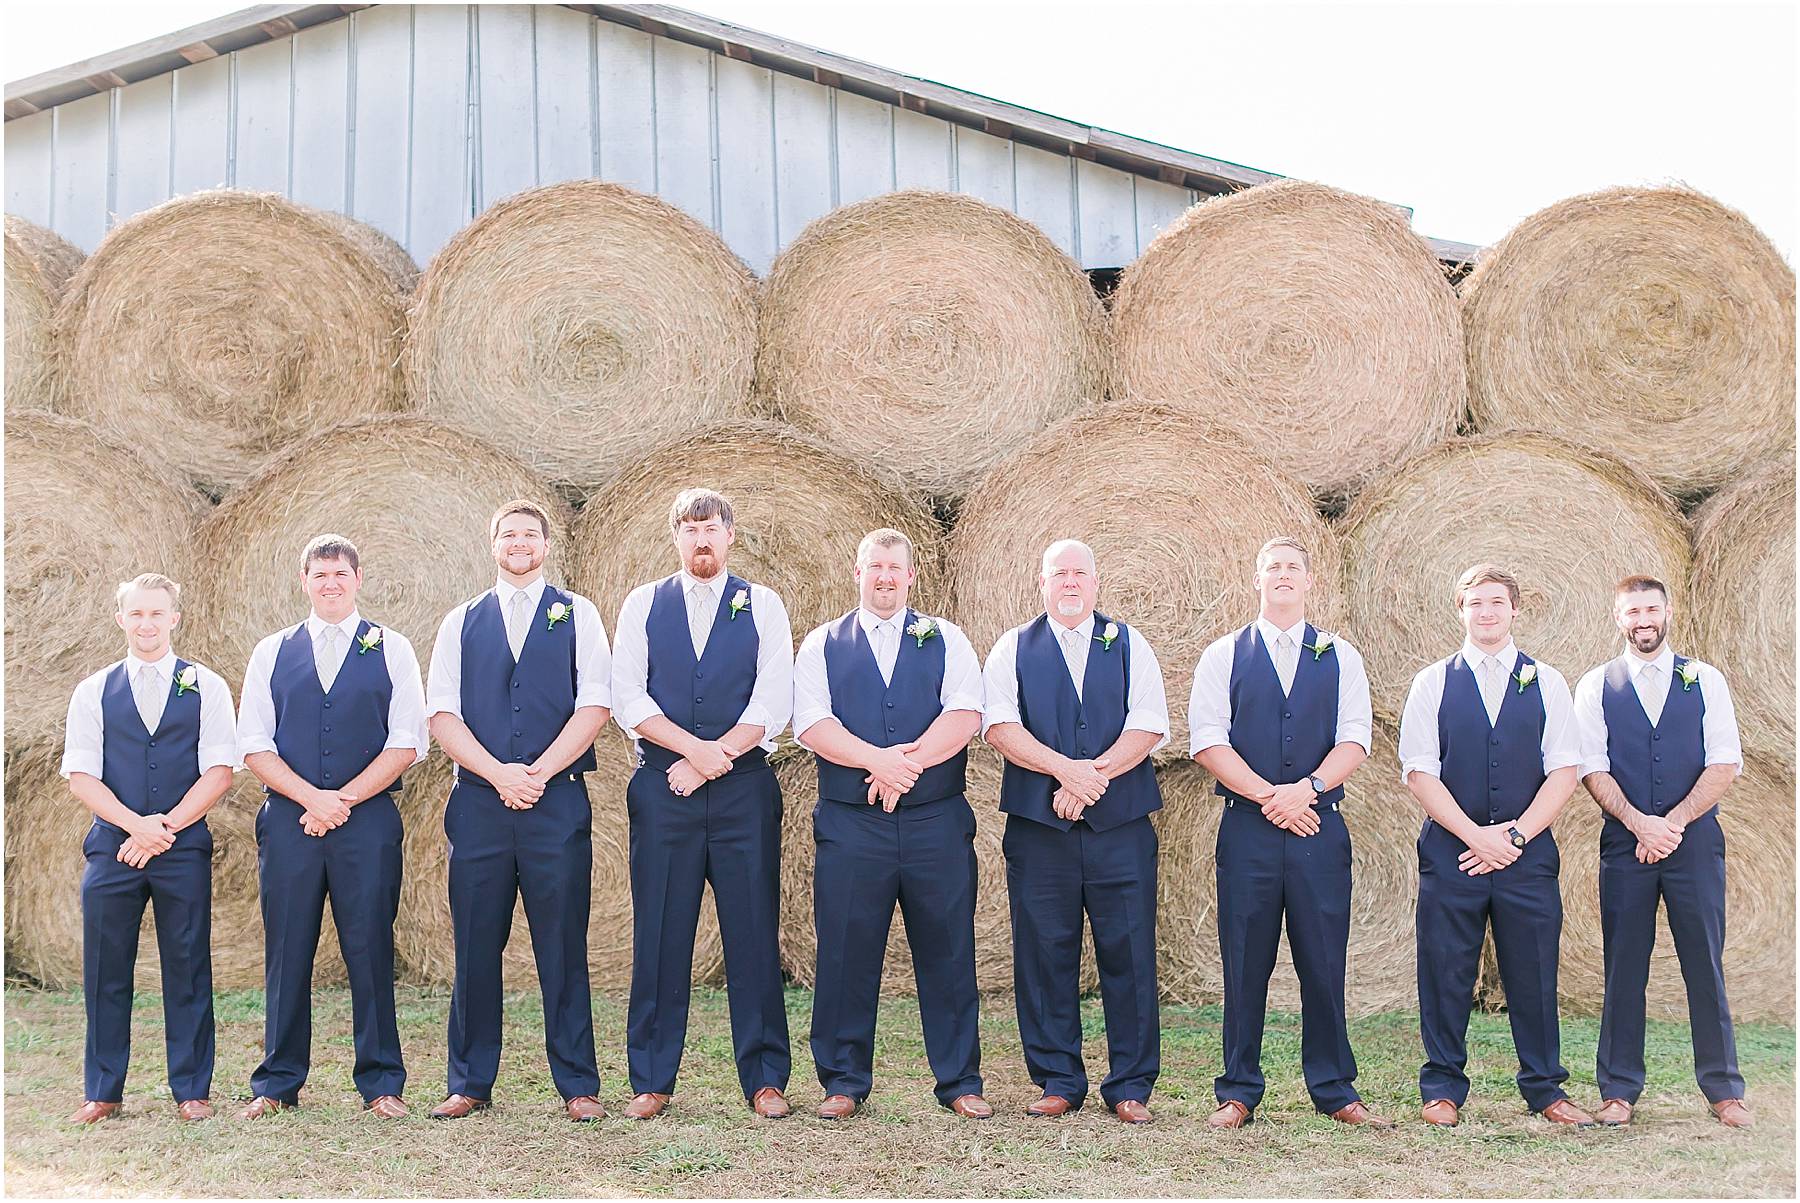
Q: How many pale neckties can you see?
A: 9